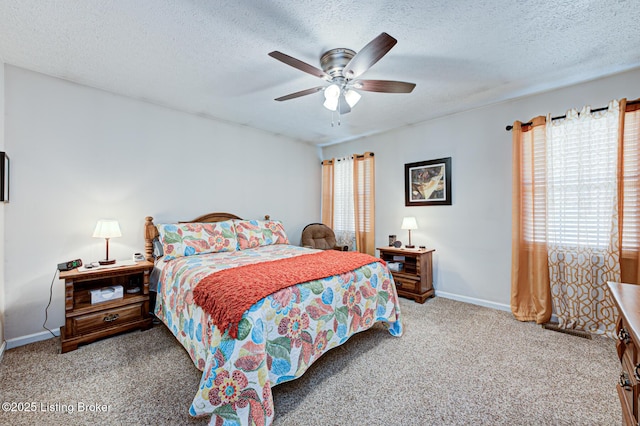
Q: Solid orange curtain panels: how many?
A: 4